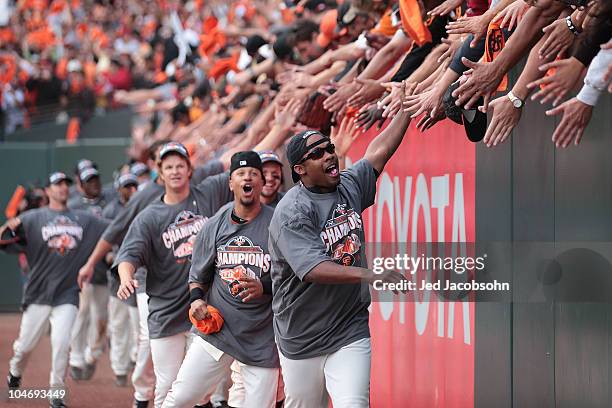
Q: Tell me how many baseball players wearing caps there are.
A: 9